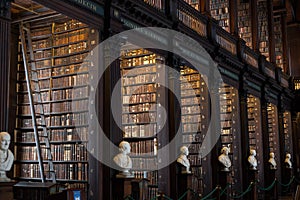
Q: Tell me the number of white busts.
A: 7